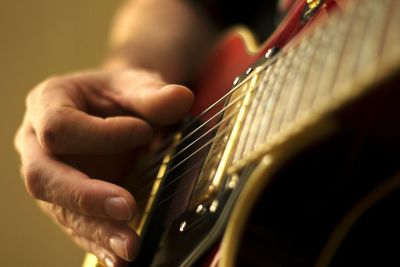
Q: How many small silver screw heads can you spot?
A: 7